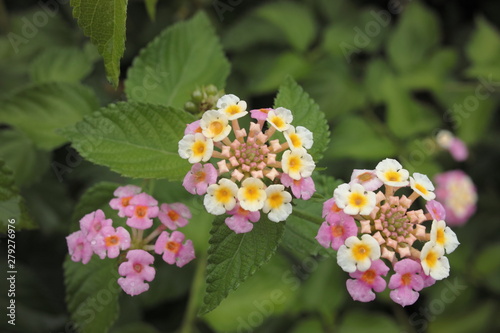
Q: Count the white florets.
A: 15